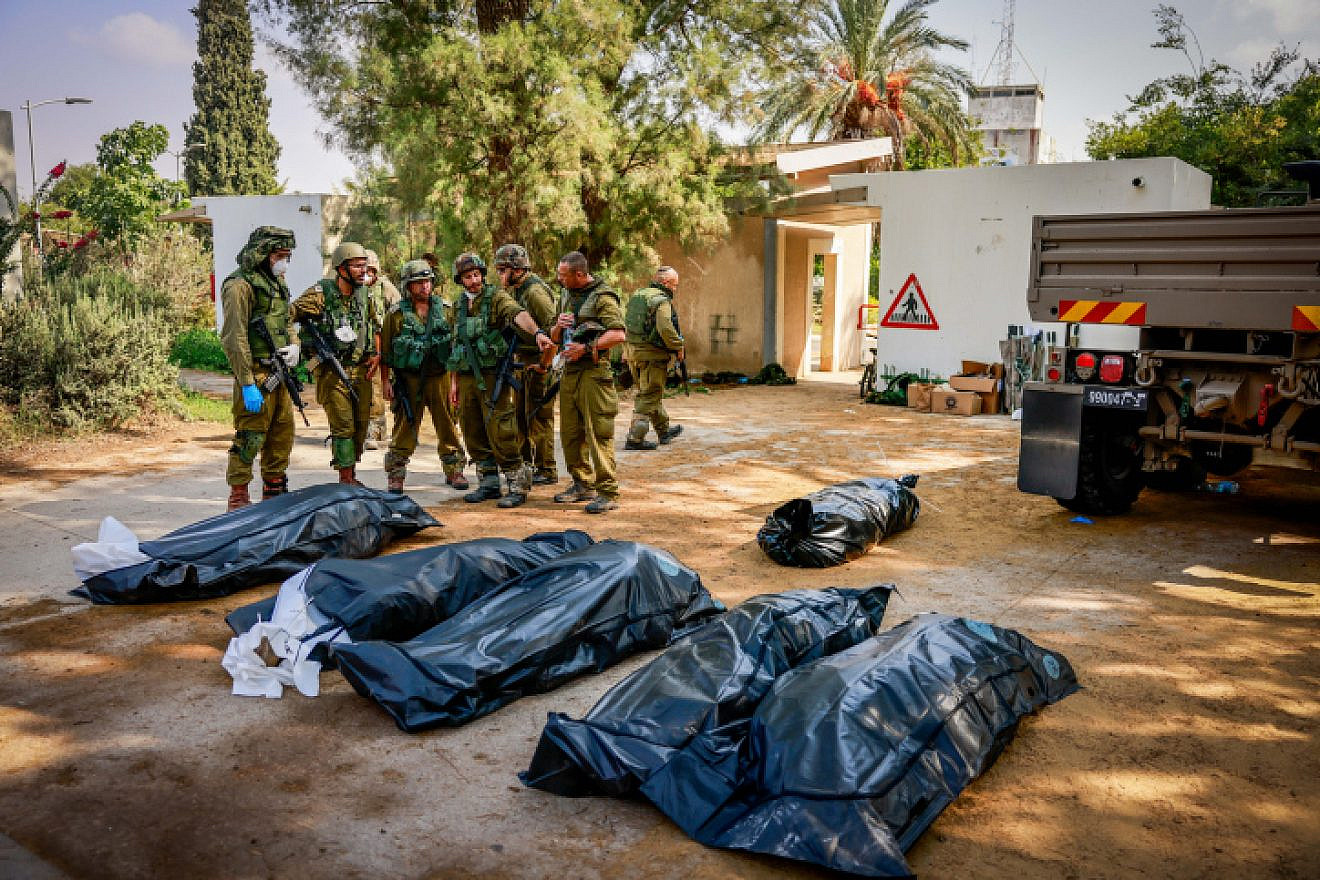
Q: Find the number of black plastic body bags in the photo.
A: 6